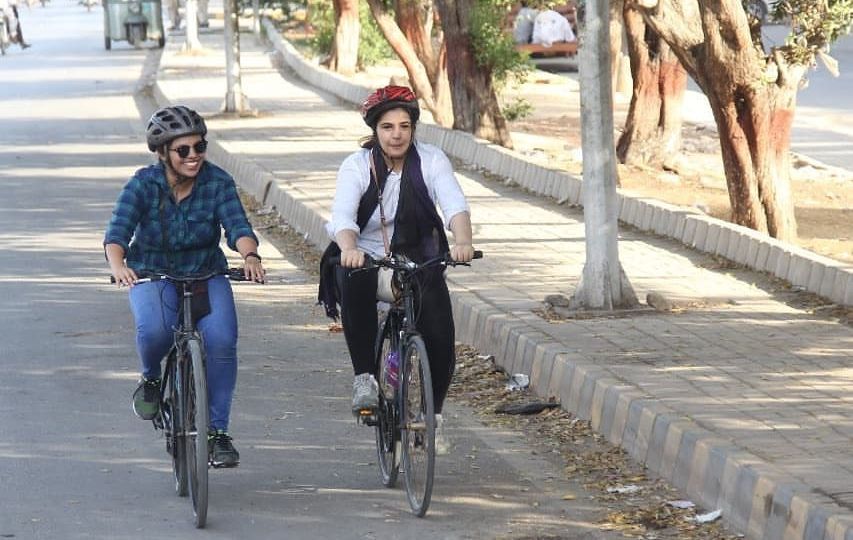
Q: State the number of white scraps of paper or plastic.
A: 4